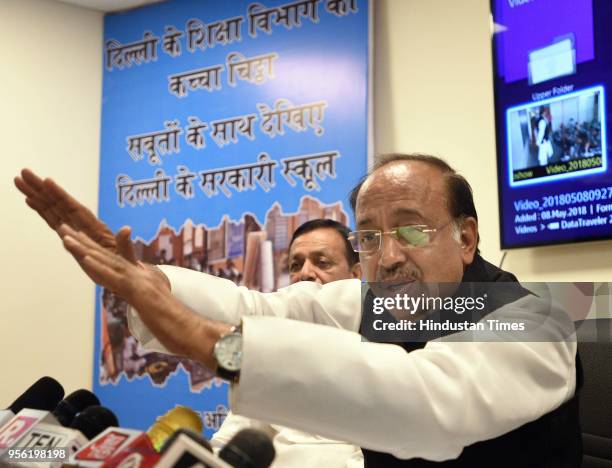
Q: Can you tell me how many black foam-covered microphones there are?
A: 4